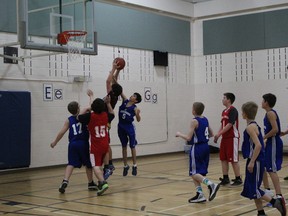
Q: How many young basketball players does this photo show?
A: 8